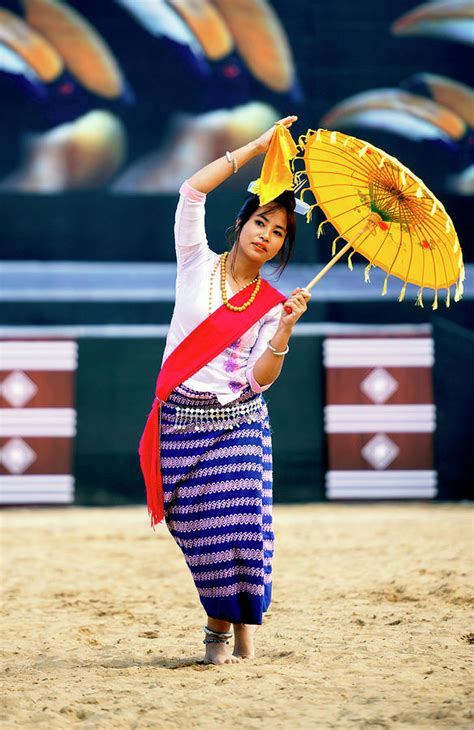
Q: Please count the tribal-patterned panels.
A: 2